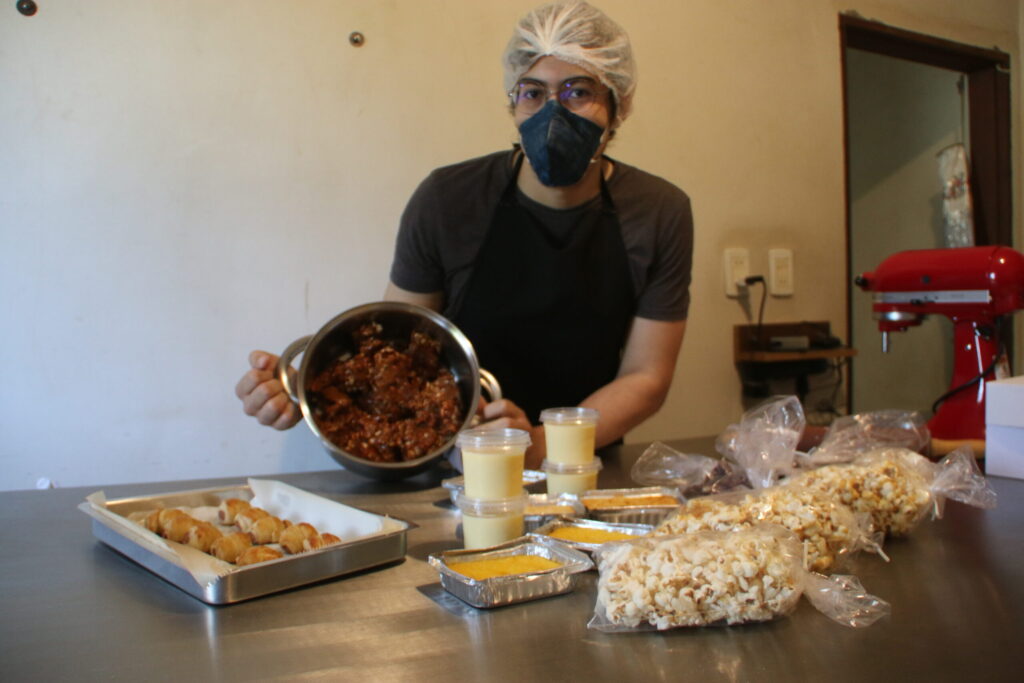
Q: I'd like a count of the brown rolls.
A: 11